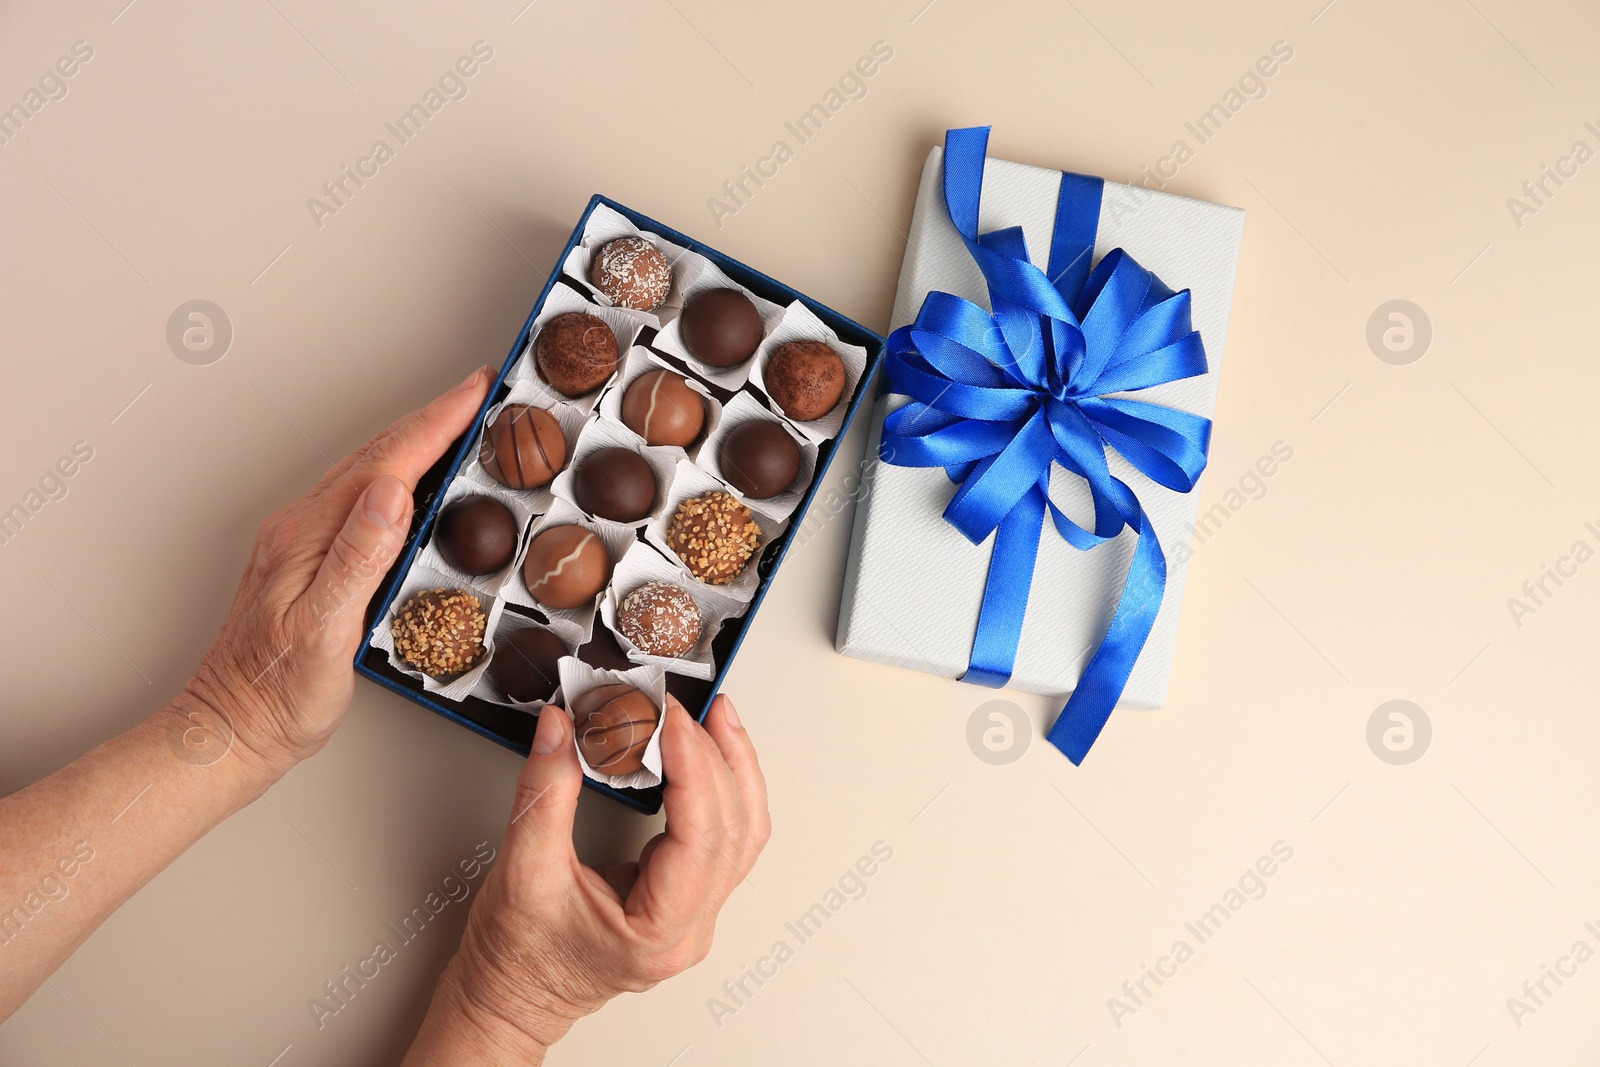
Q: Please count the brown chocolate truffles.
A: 15